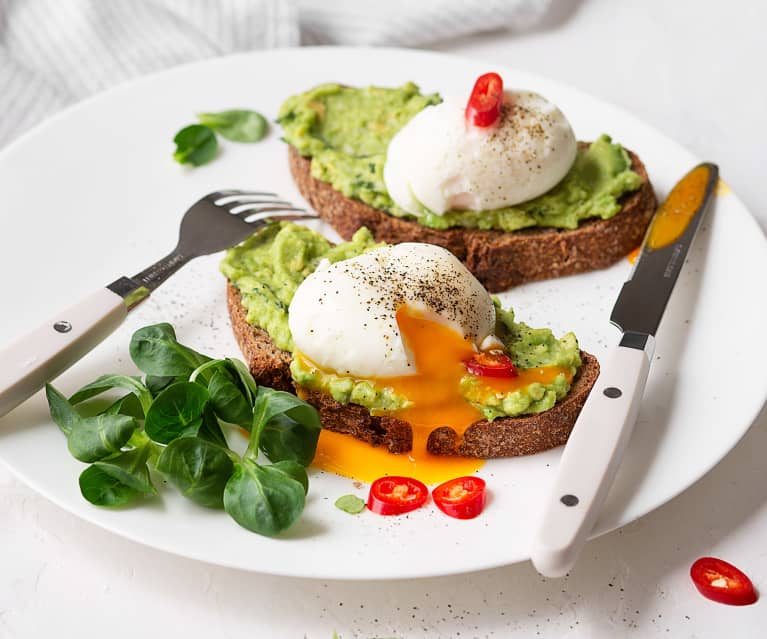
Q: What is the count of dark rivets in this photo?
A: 3